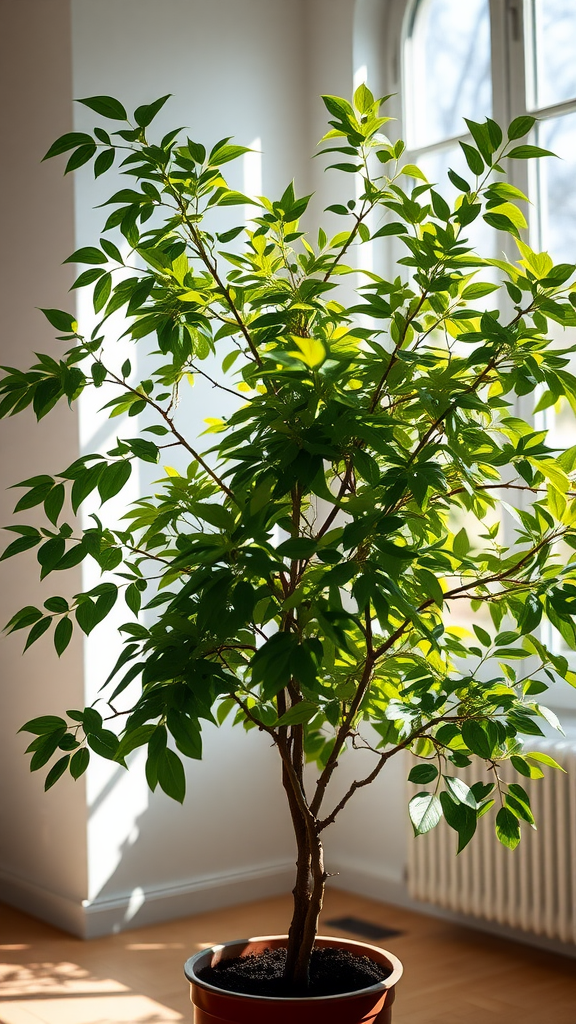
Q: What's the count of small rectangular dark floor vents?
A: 1